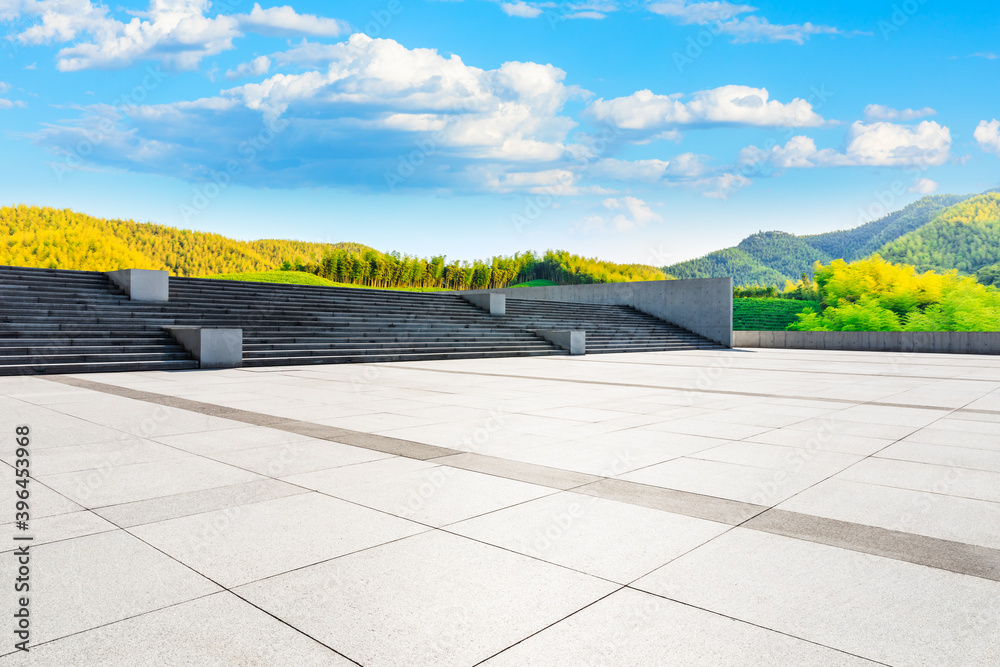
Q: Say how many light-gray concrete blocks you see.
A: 4